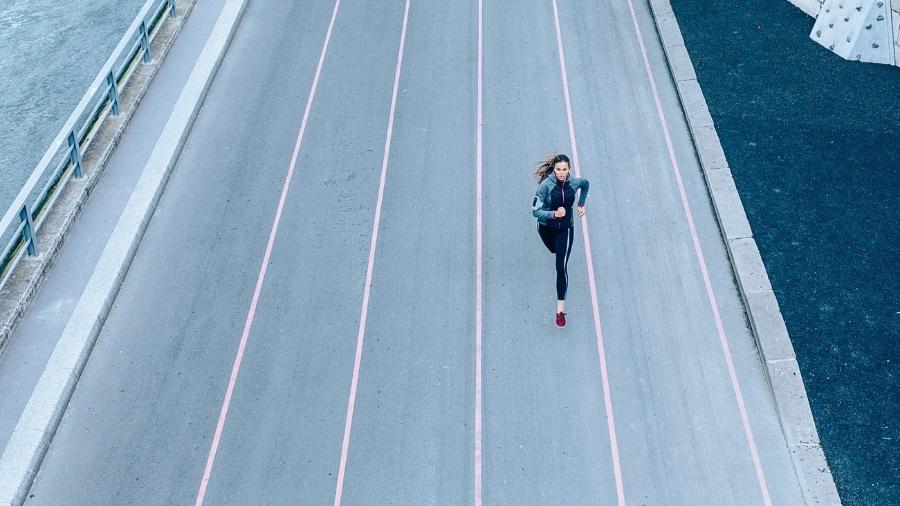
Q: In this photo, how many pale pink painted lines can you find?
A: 5